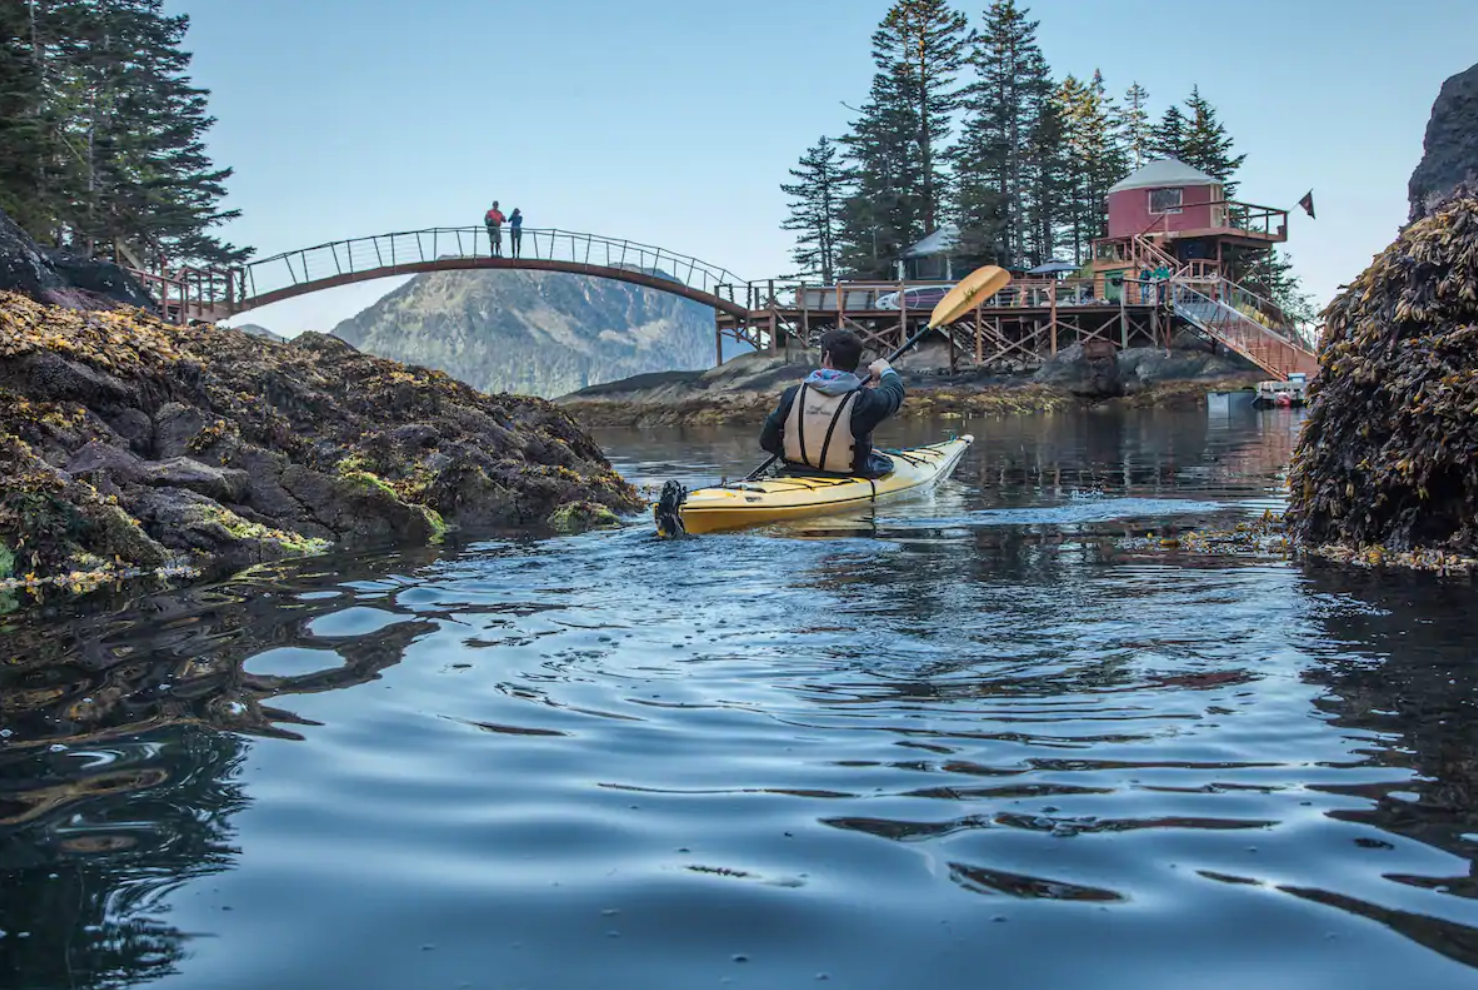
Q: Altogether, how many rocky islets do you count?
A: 3